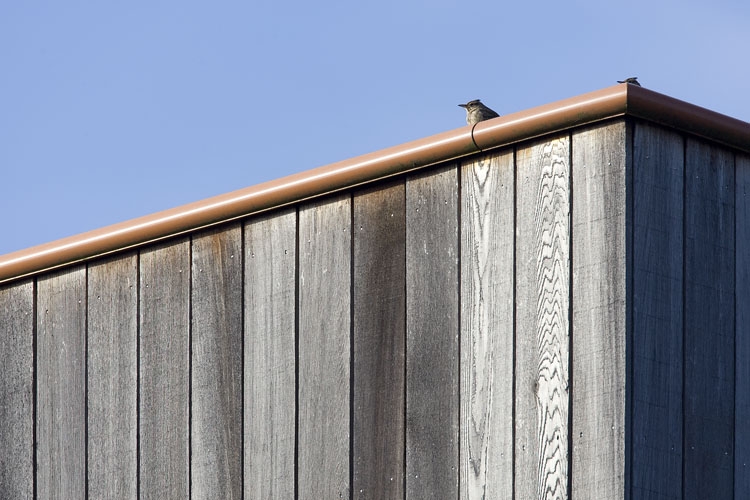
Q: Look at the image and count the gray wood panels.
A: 15